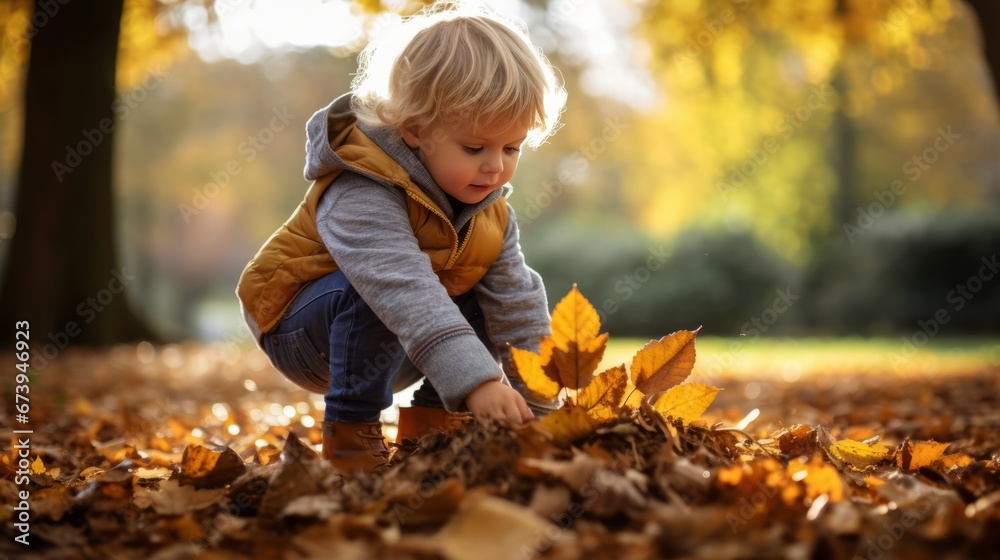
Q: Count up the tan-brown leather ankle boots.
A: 2